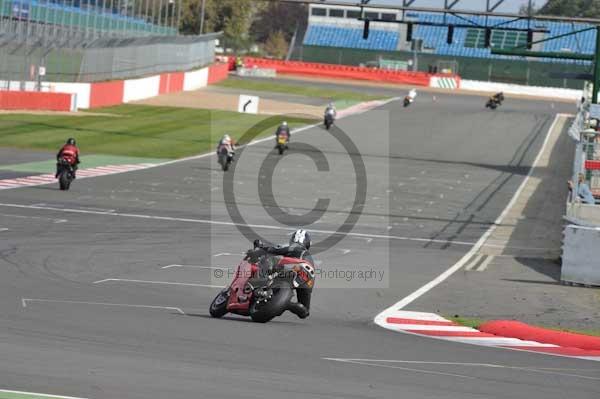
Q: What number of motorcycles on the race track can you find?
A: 7